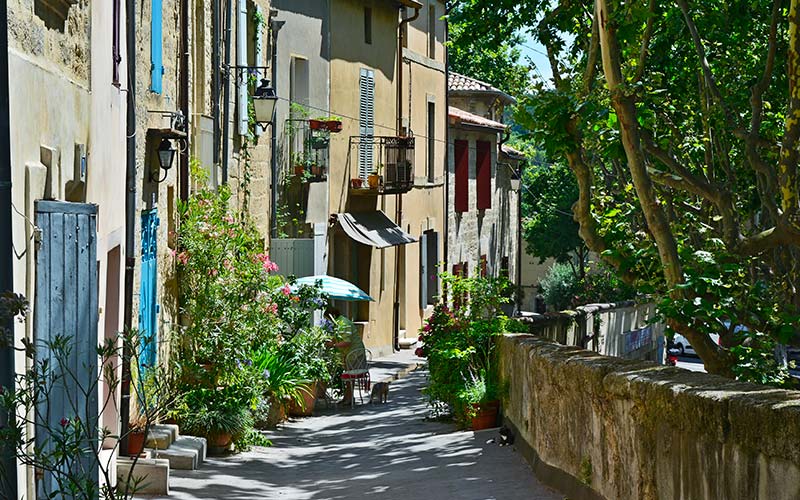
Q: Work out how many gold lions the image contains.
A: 0